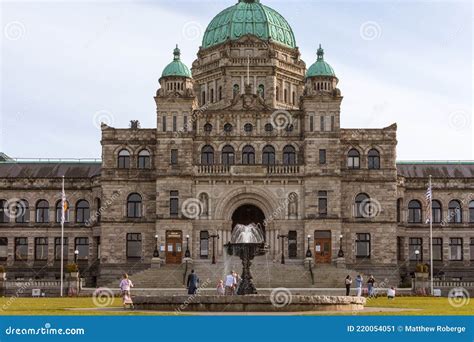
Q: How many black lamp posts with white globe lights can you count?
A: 6